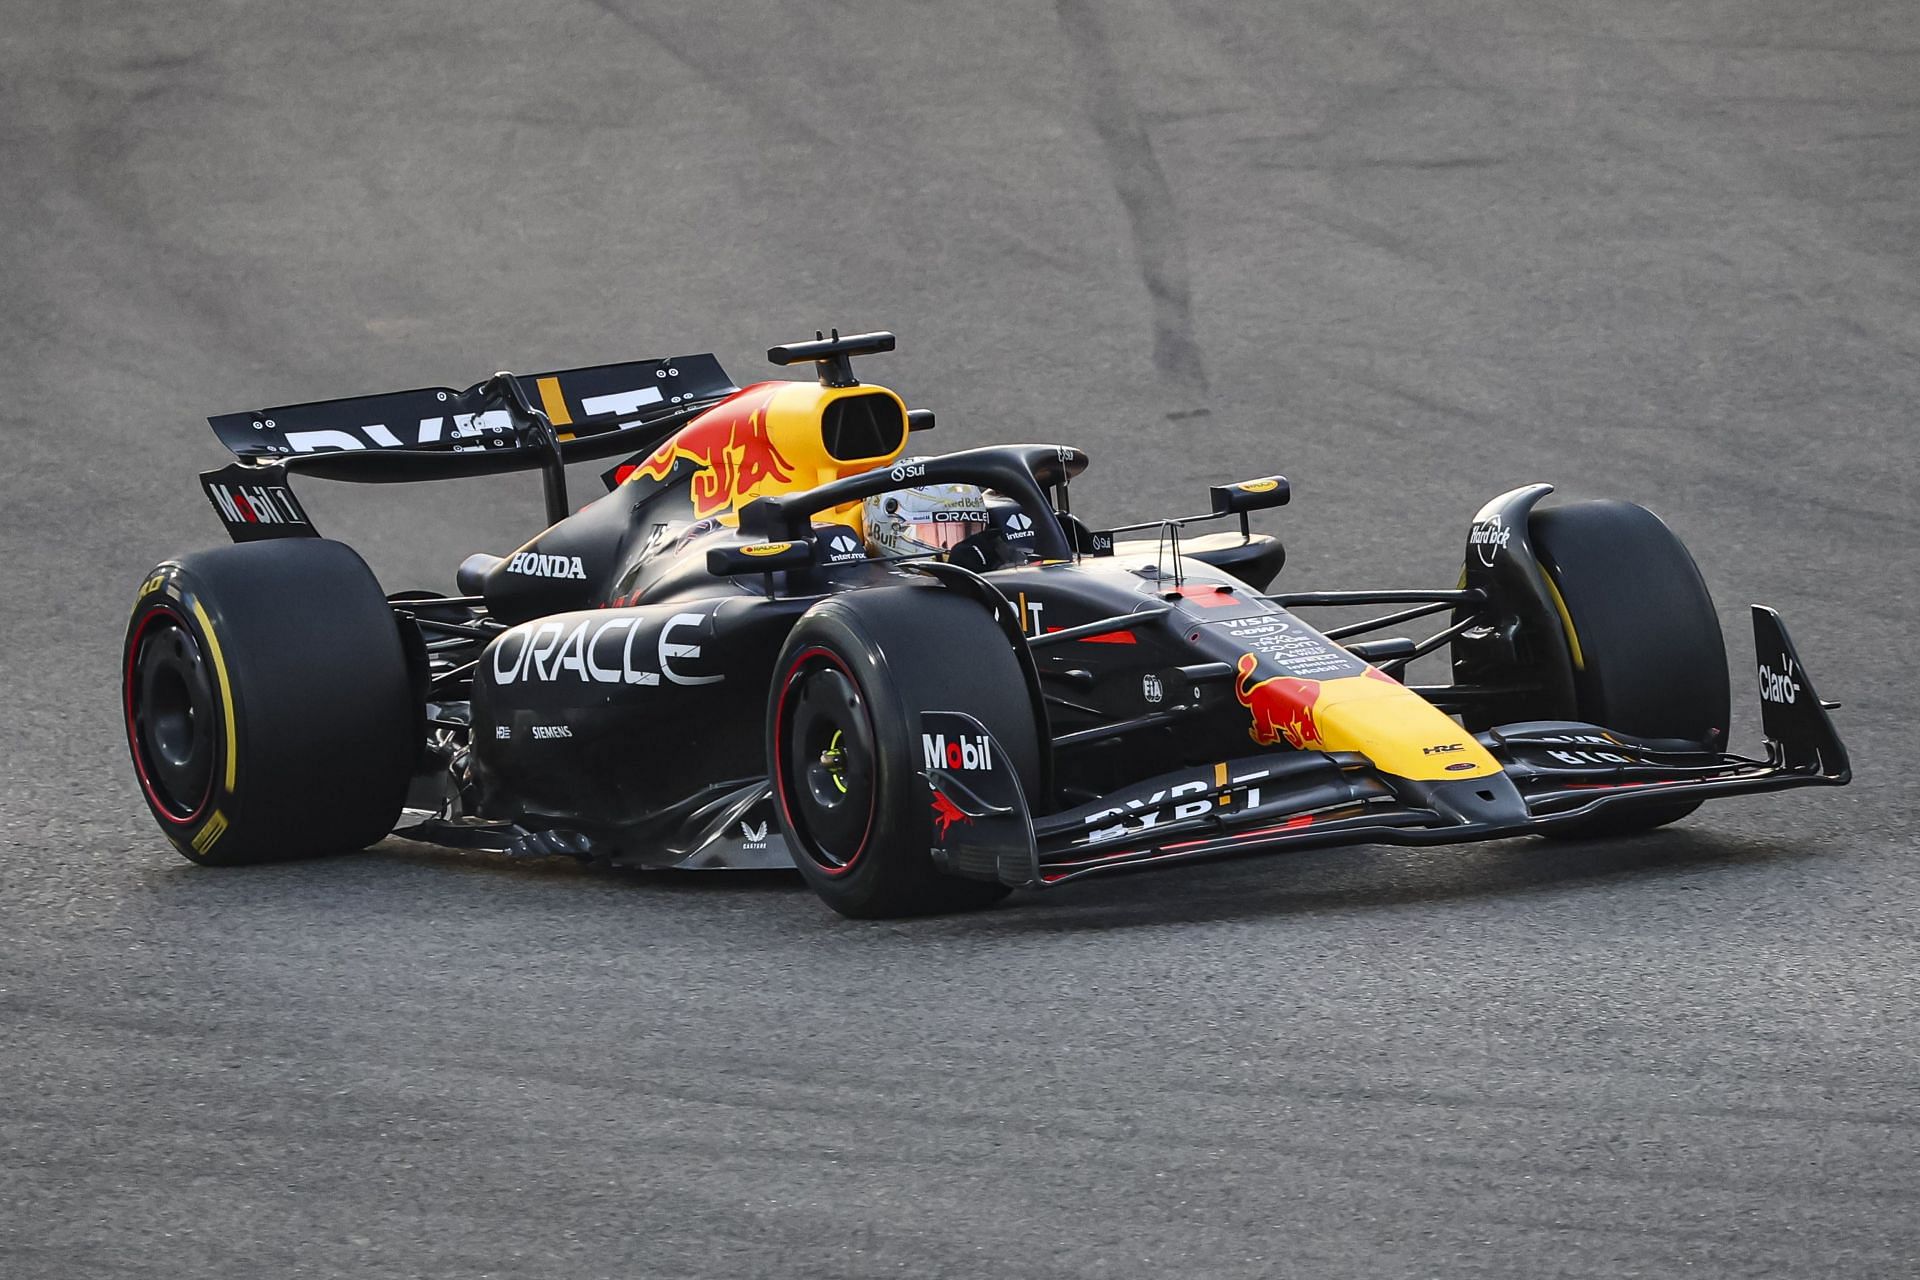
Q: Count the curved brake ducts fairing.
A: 2